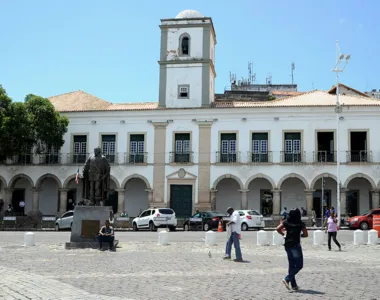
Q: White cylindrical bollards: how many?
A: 8